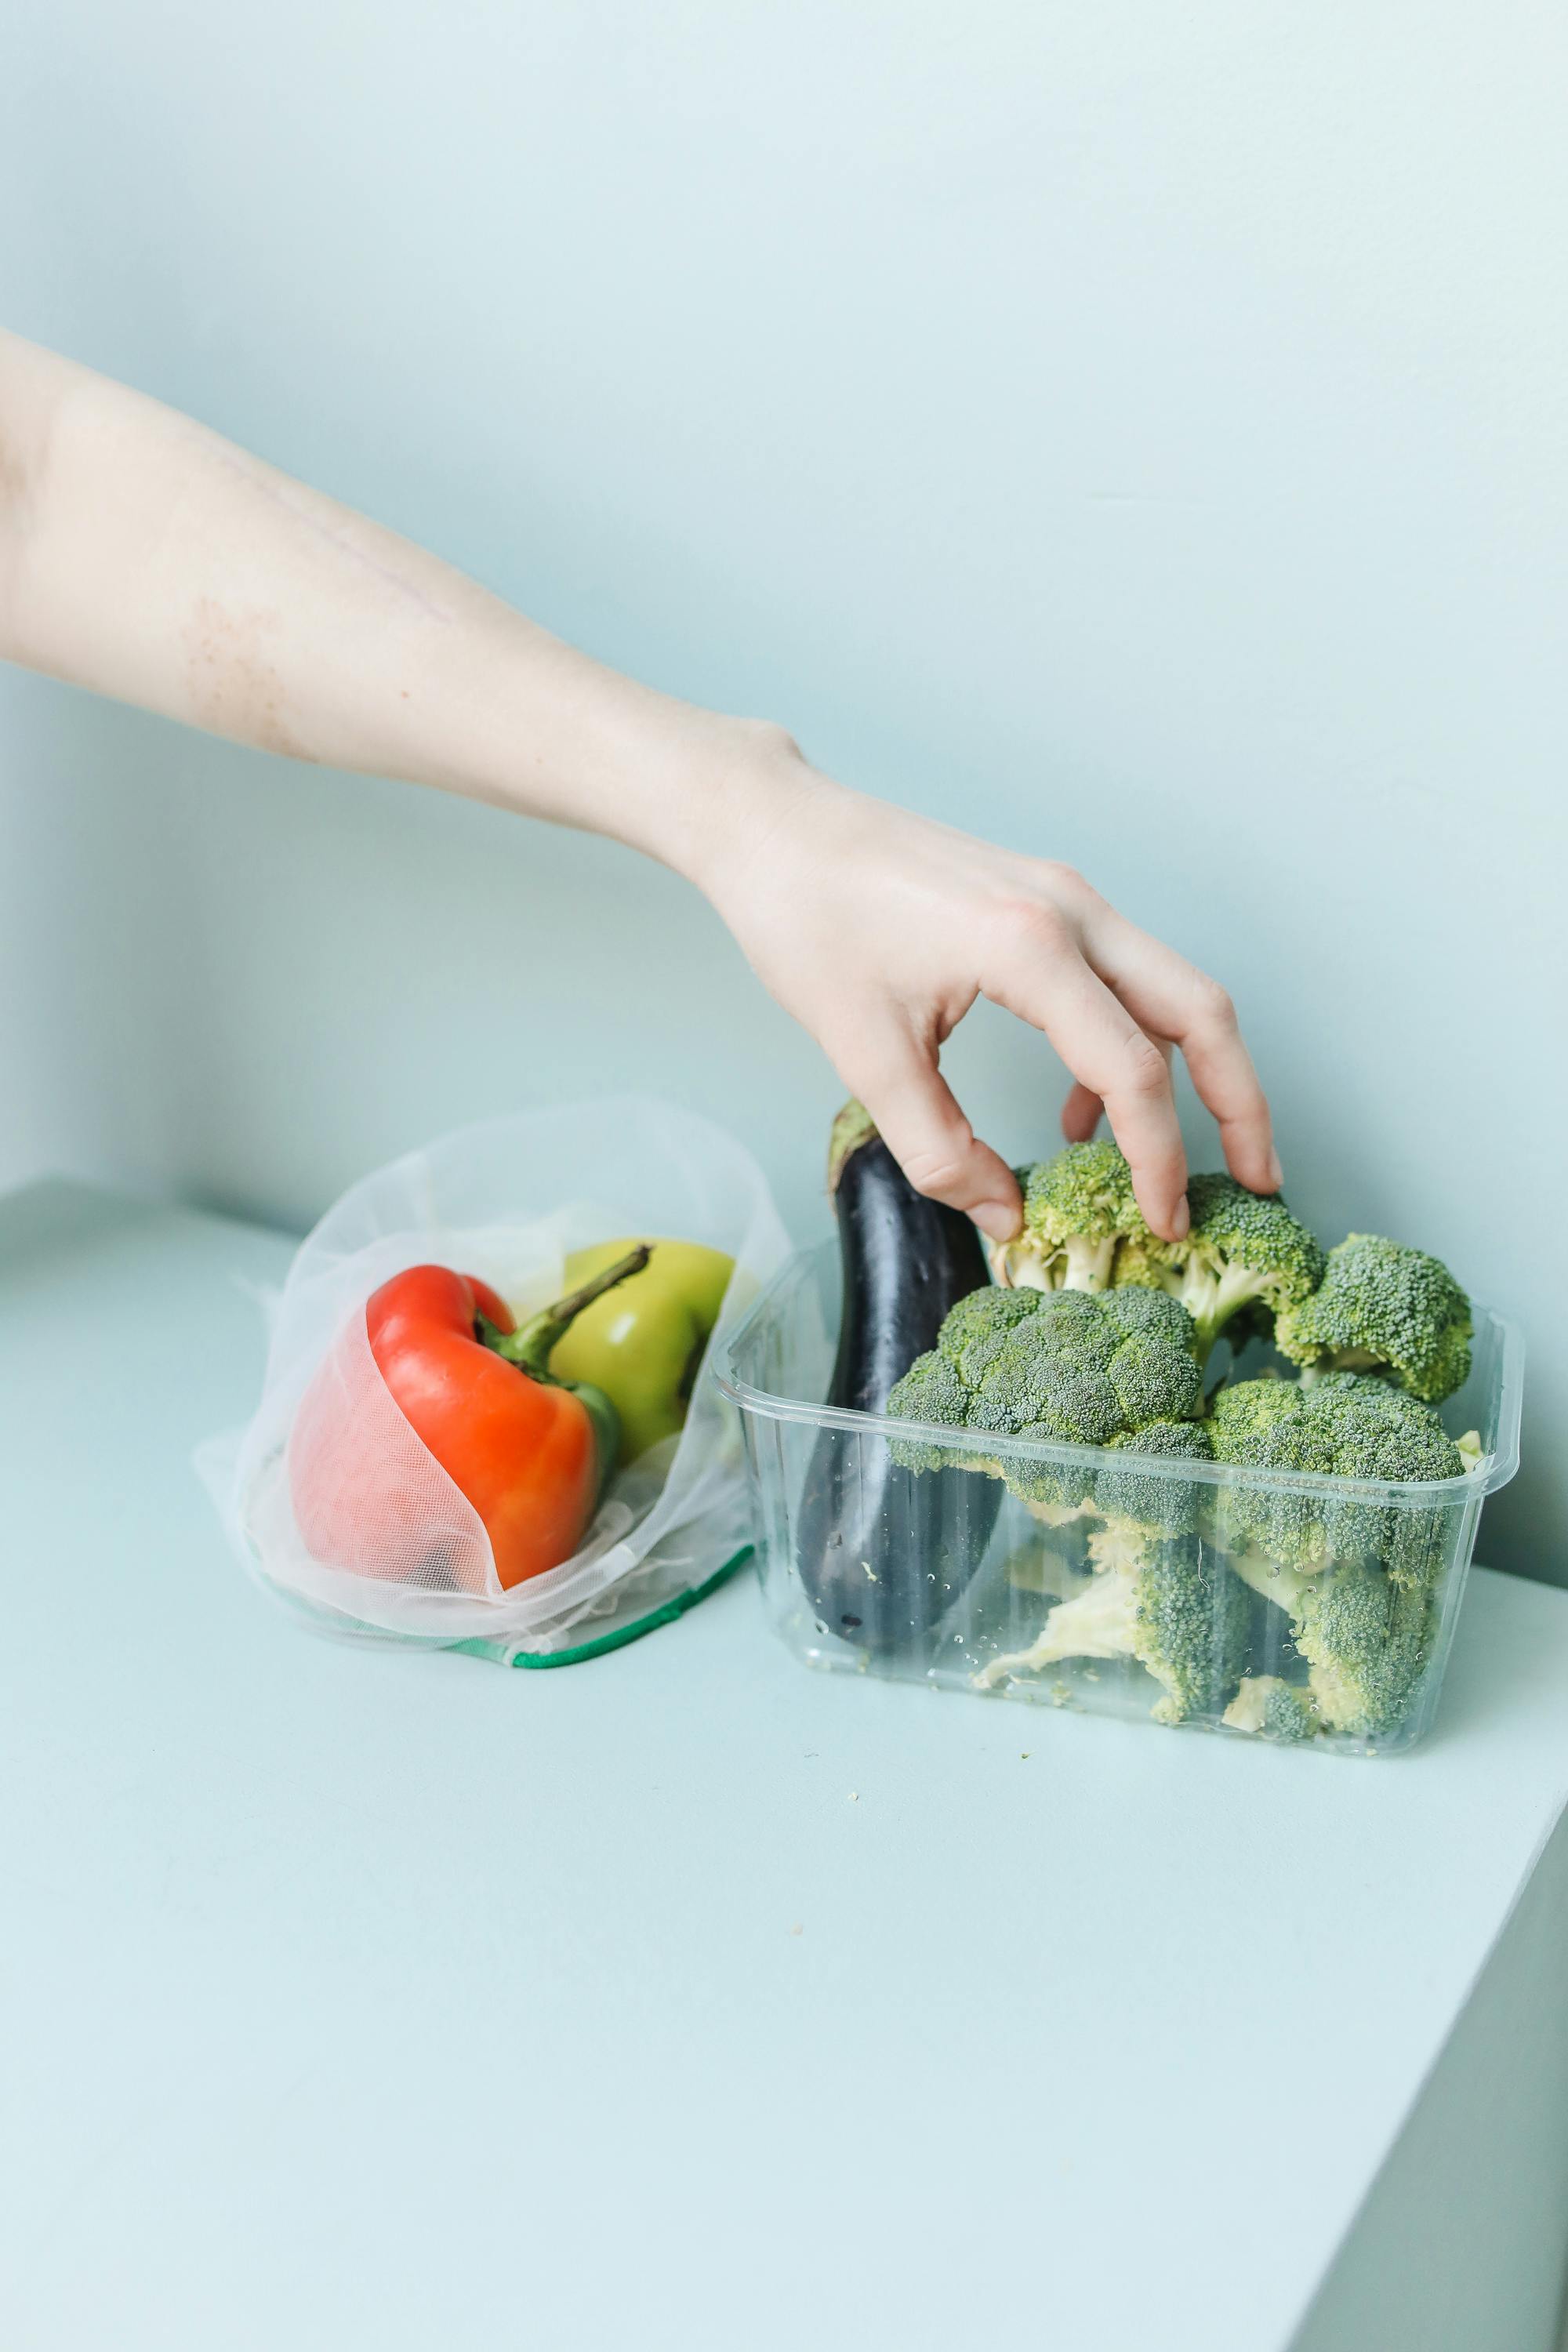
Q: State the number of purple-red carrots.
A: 0